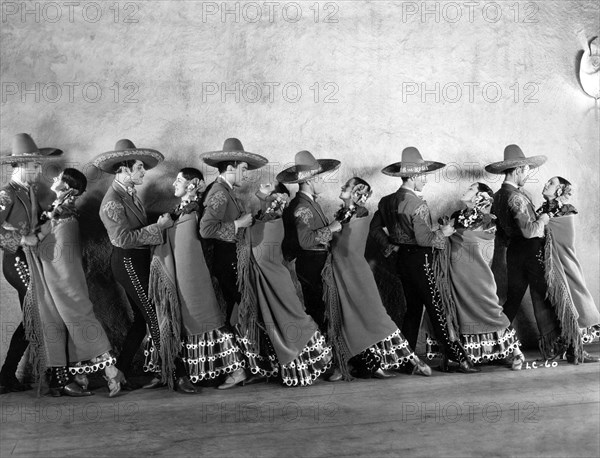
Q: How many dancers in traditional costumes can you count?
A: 12